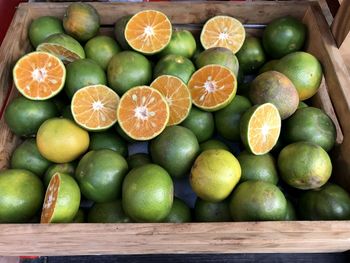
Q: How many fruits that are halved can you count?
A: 10